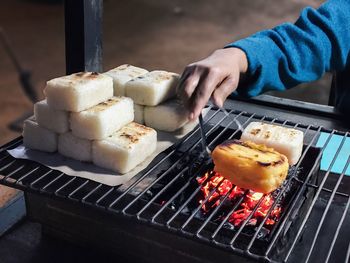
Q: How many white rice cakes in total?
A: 11